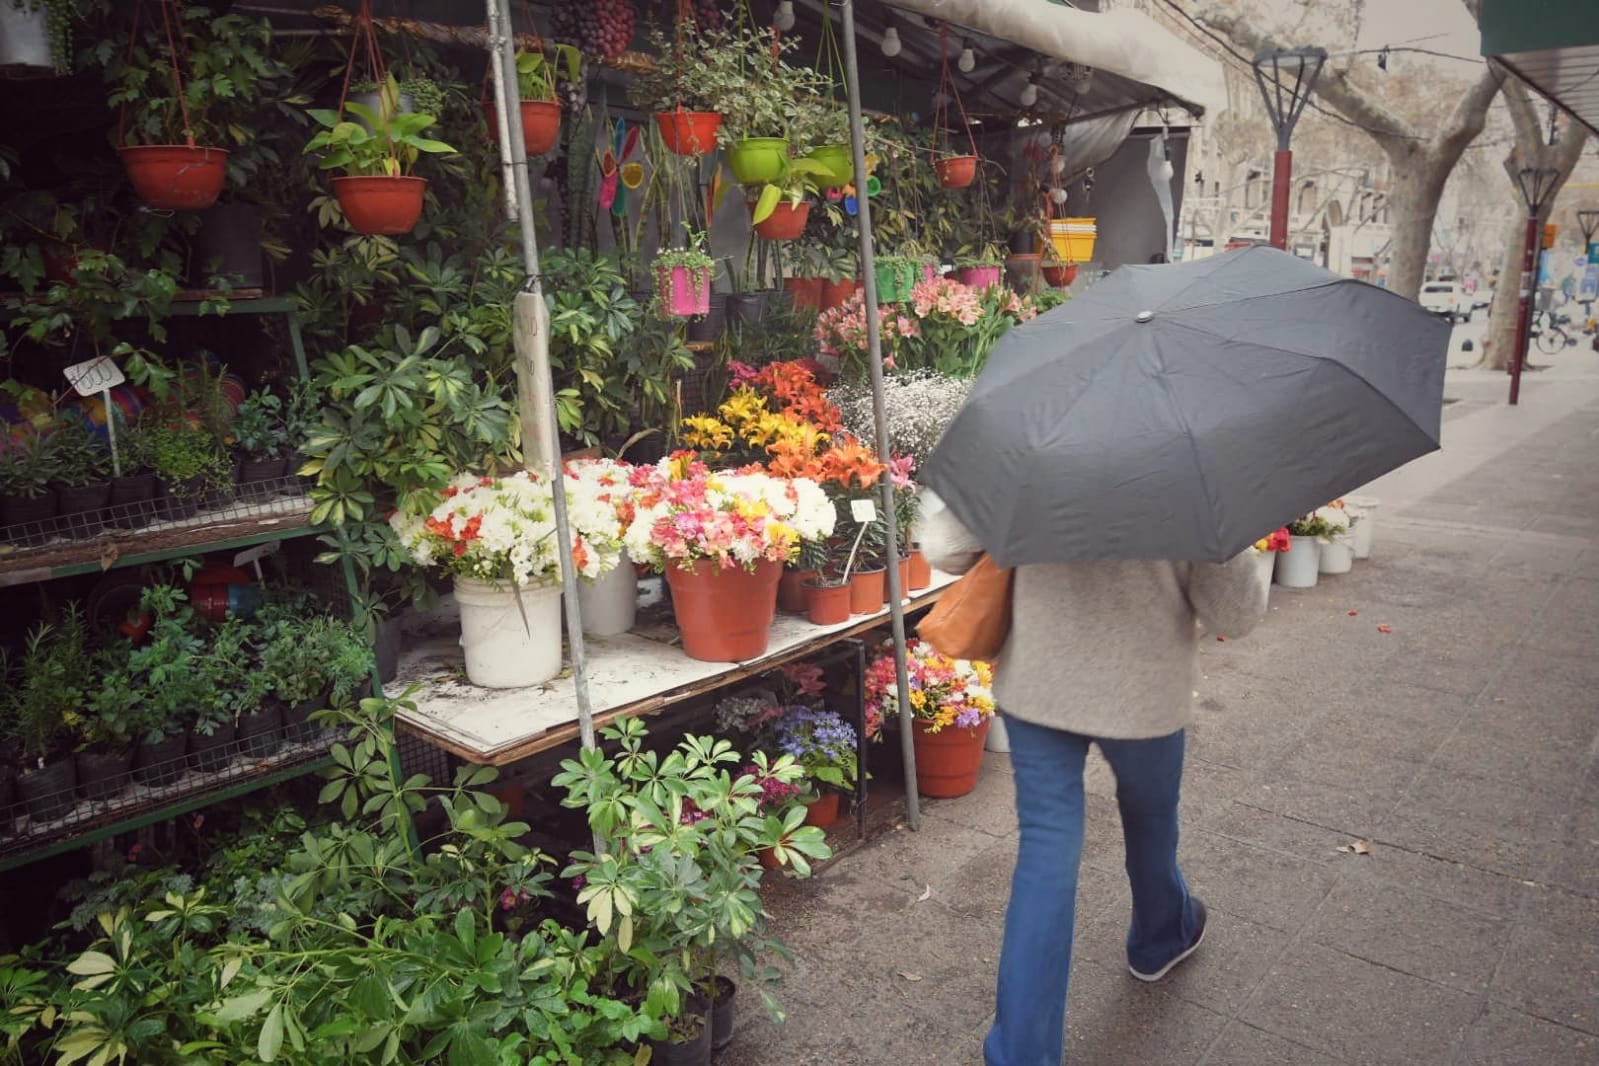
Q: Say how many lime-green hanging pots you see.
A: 2